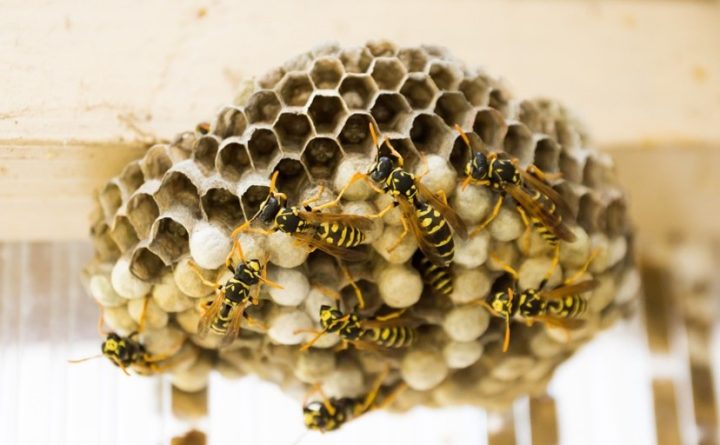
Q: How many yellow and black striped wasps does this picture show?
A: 9